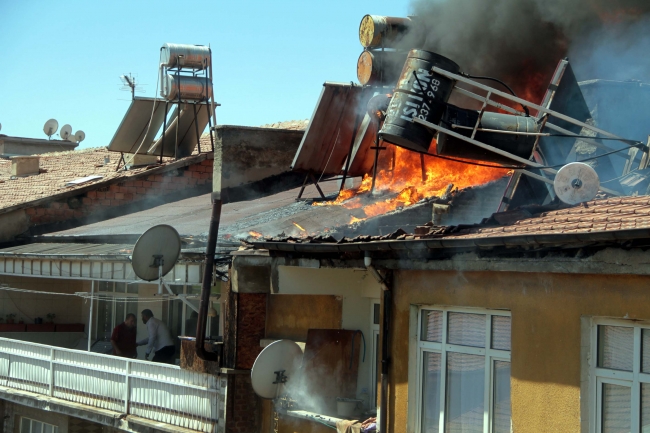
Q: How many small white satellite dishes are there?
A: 3